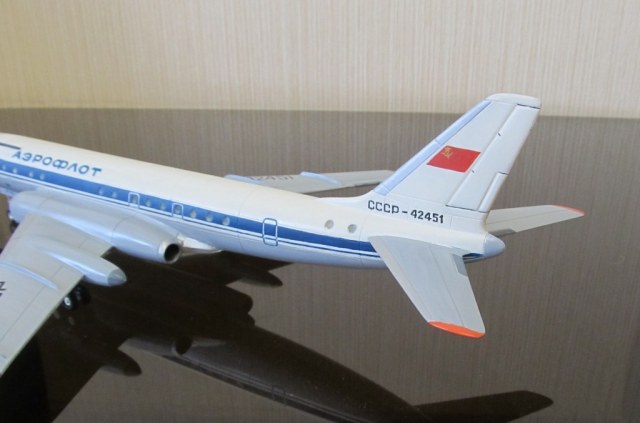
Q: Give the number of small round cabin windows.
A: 15